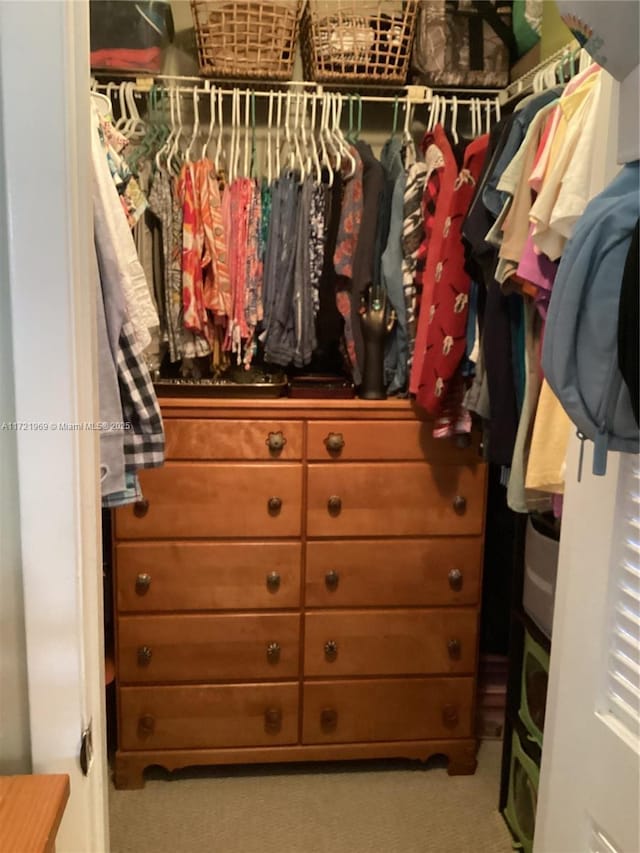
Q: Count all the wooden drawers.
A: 10